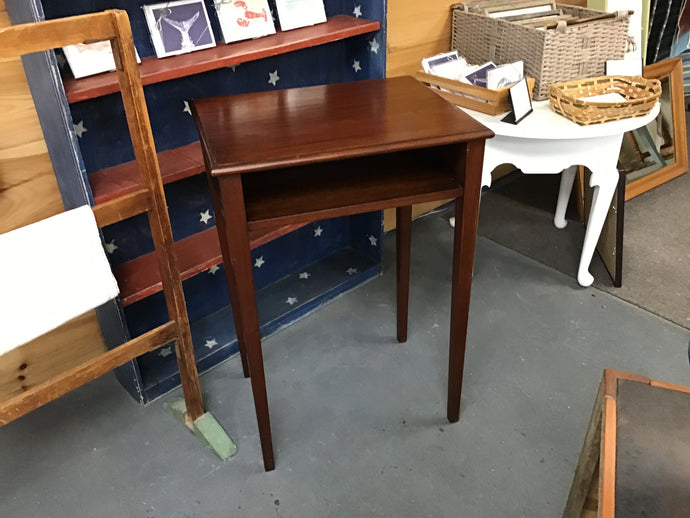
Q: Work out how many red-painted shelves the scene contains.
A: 3